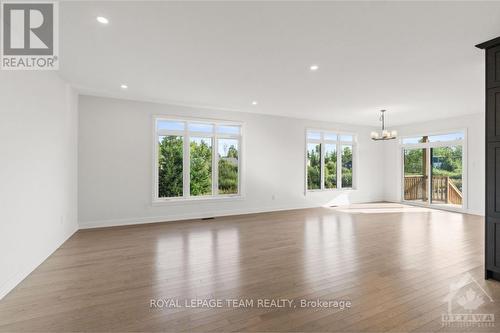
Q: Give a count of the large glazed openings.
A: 3